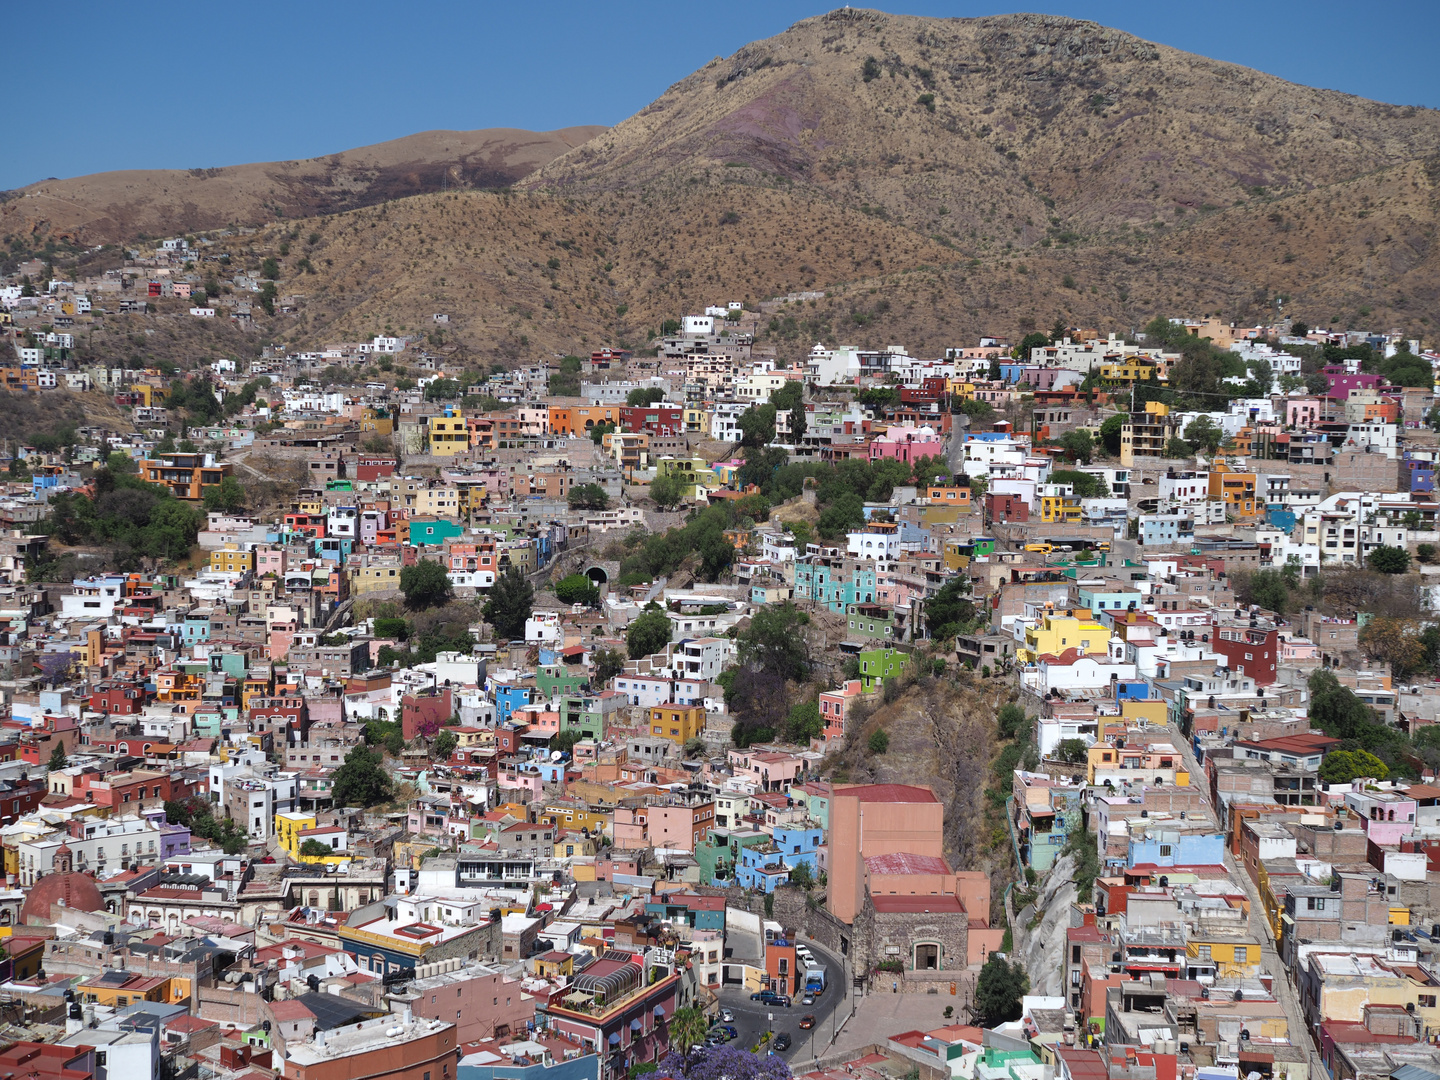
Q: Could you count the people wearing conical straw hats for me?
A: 0